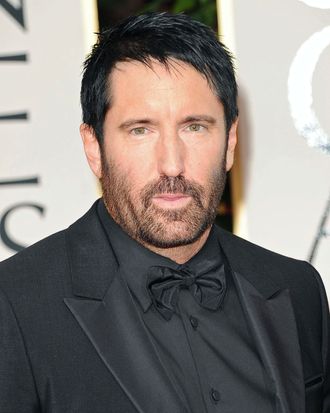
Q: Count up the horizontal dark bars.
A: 3